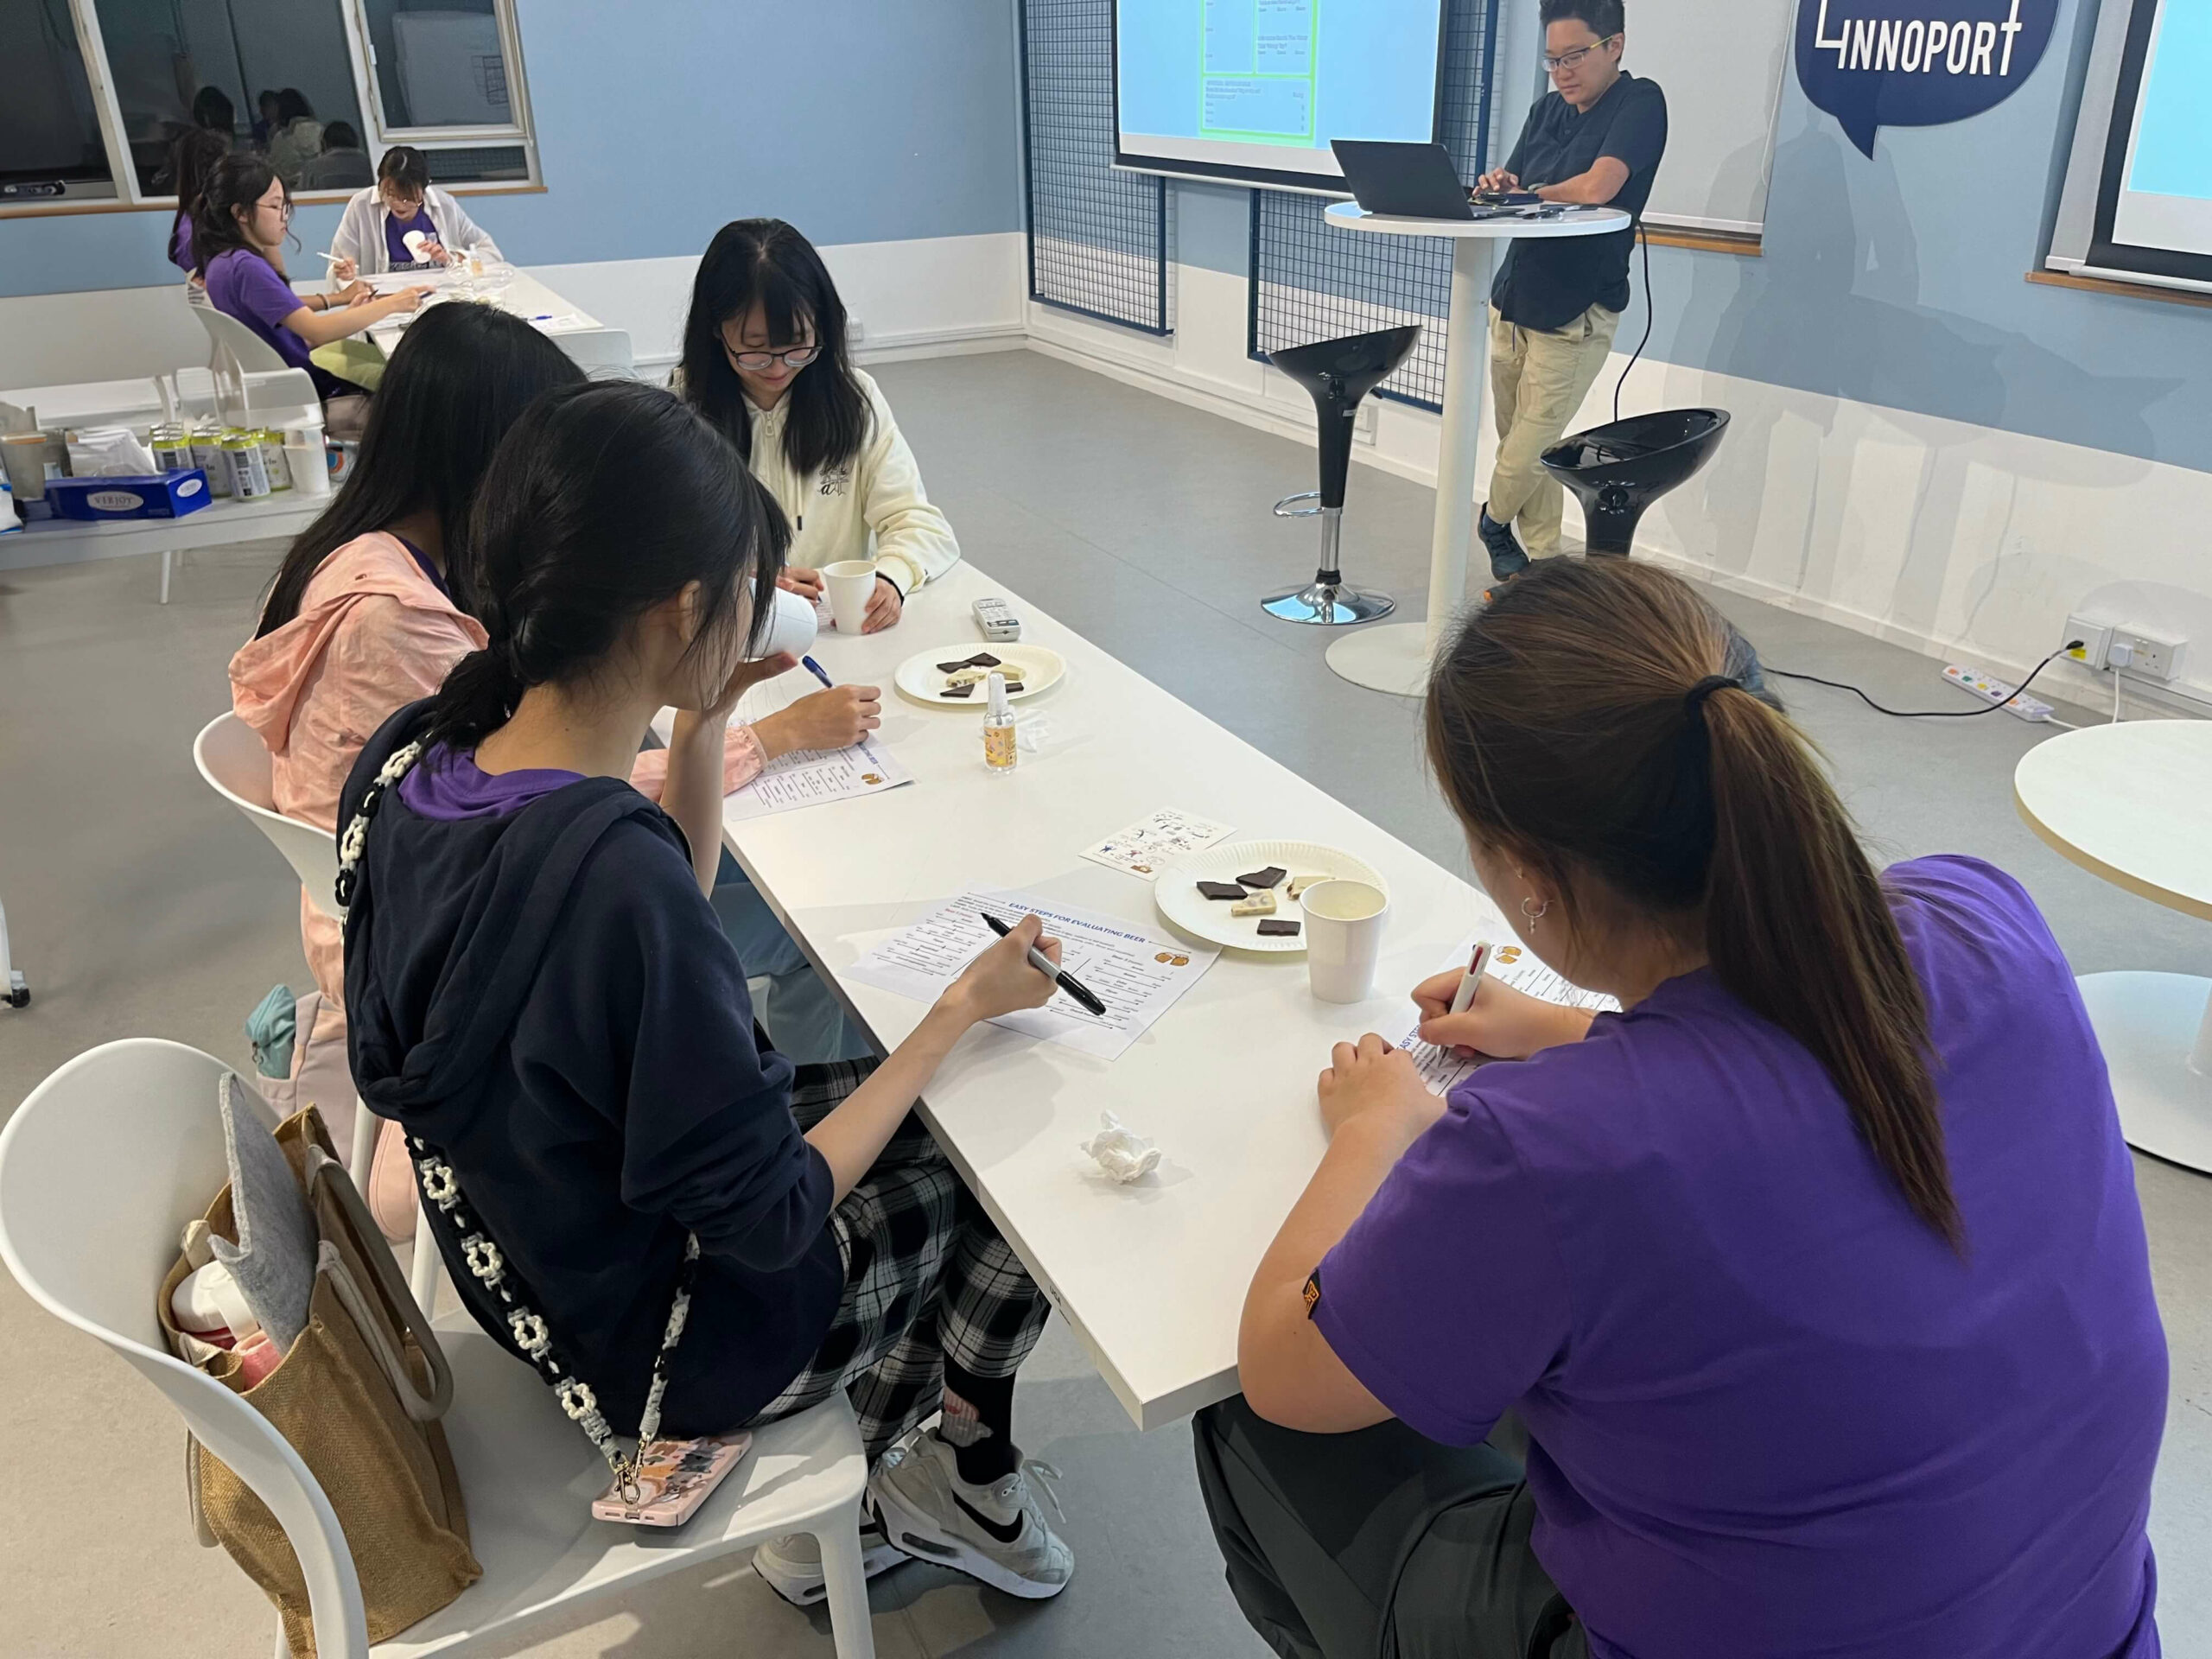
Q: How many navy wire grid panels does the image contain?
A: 2